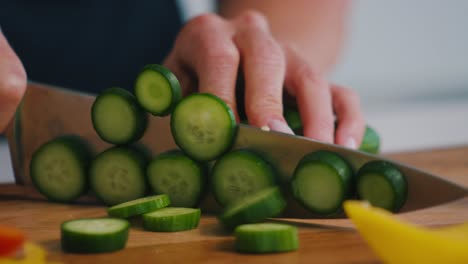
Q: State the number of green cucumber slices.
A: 14